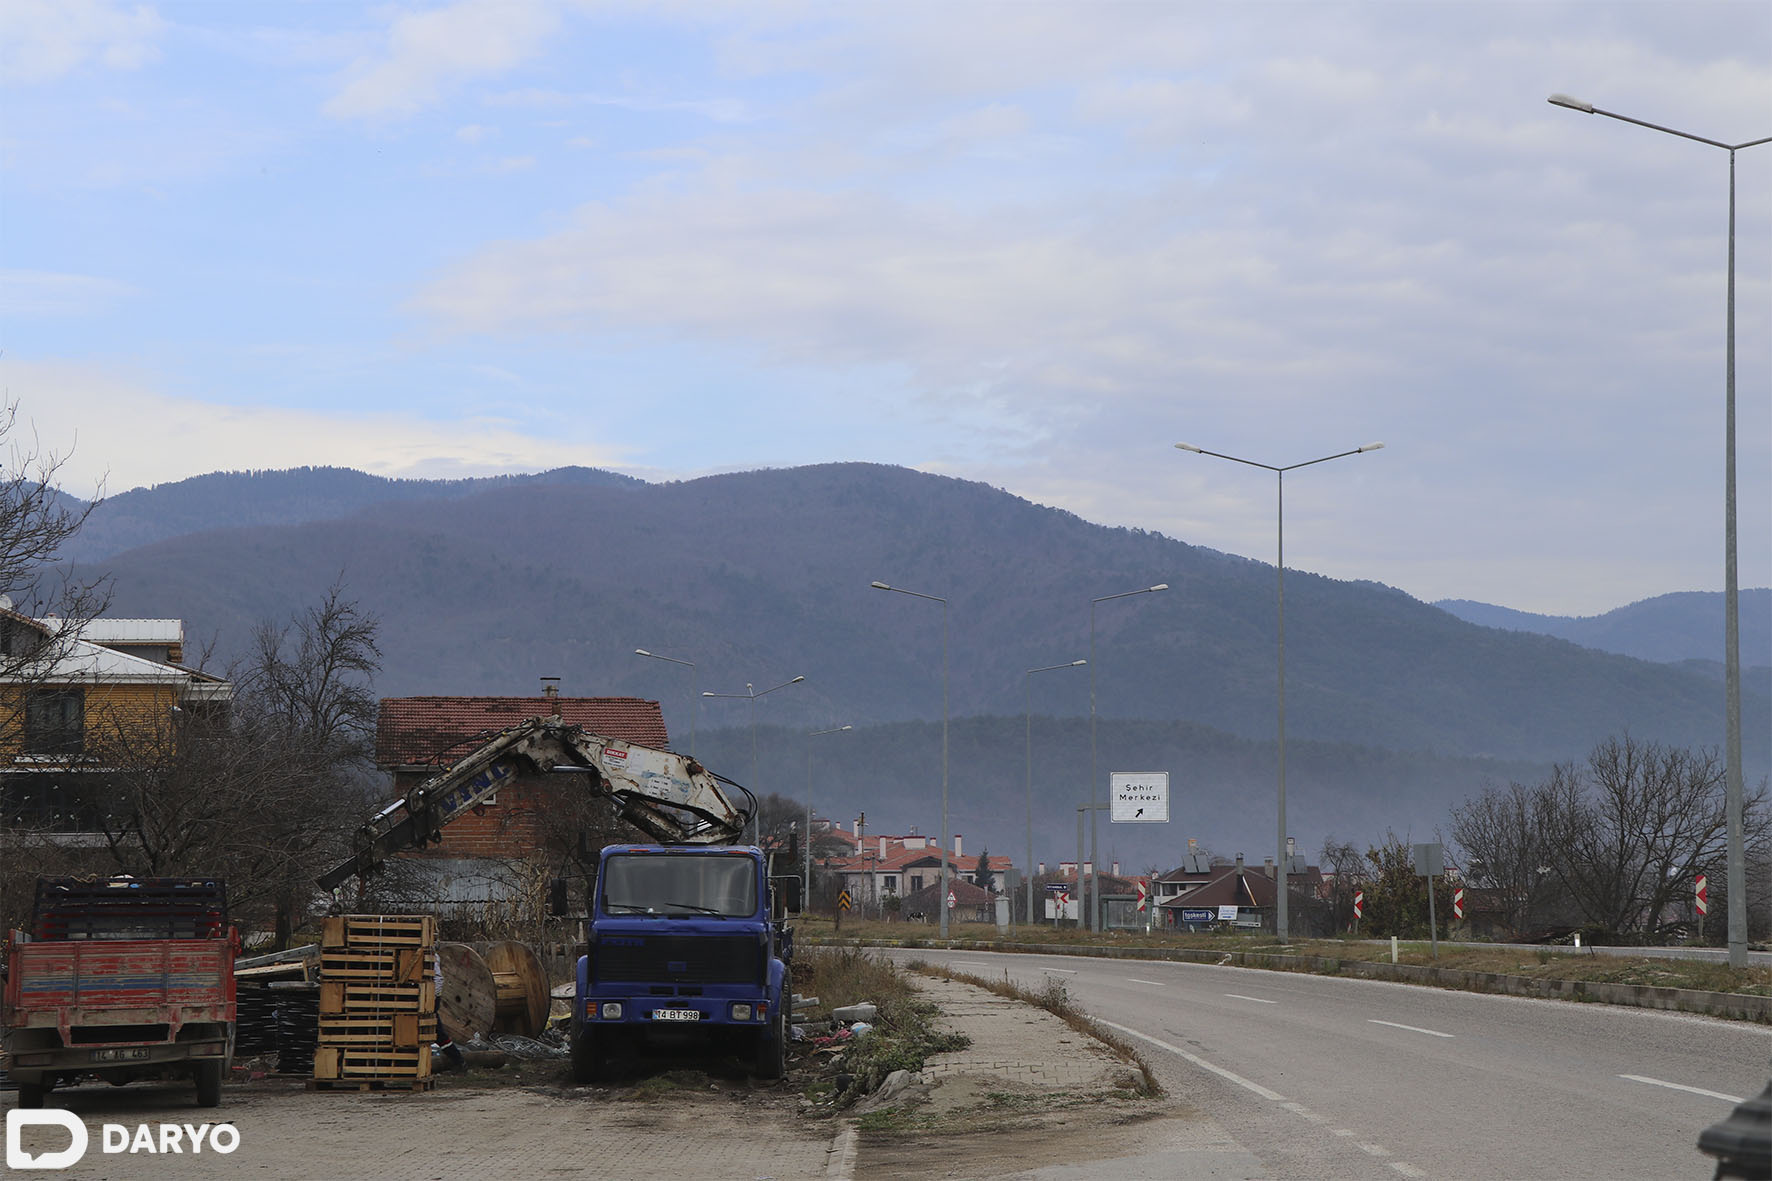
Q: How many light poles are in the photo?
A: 8